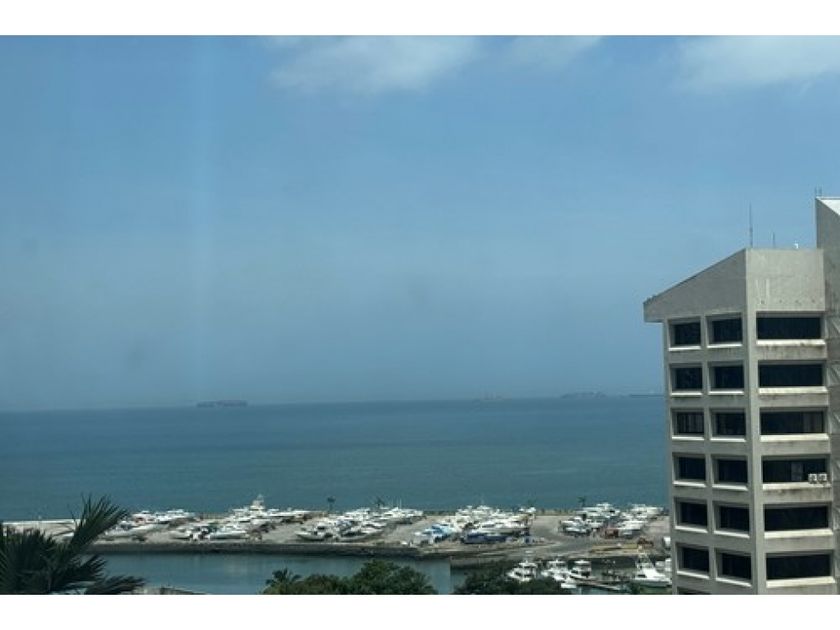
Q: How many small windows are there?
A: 12